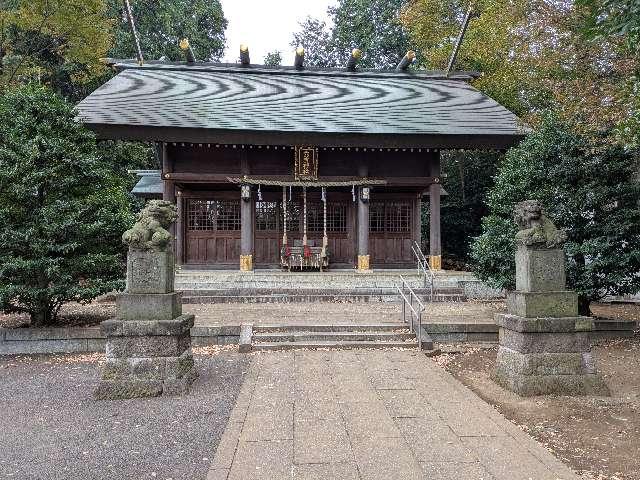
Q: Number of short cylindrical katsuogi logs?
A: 5